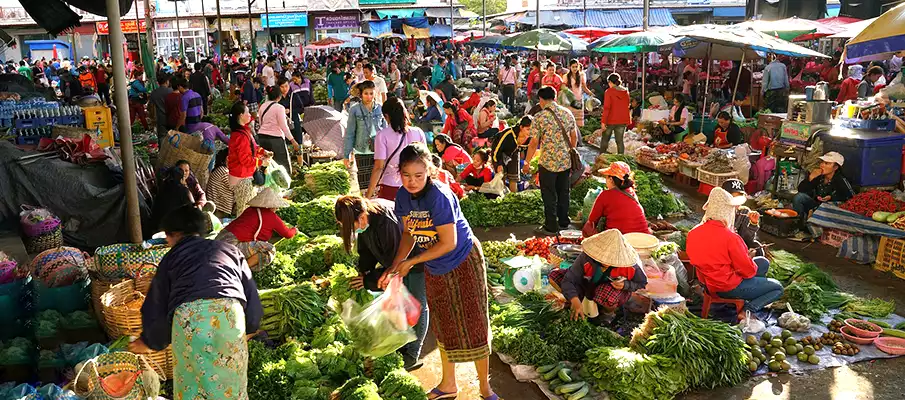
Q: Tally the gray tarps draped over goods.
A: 1